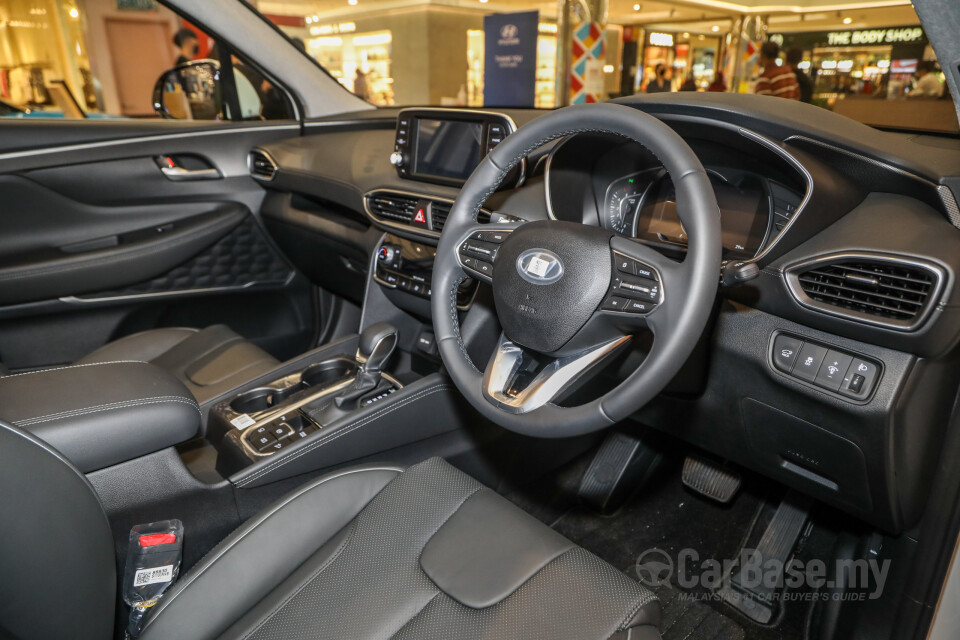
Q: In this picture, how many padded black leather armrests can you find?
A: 2